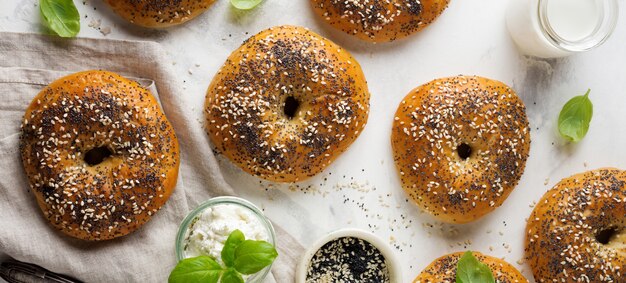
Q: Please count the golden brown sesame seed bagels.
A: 7